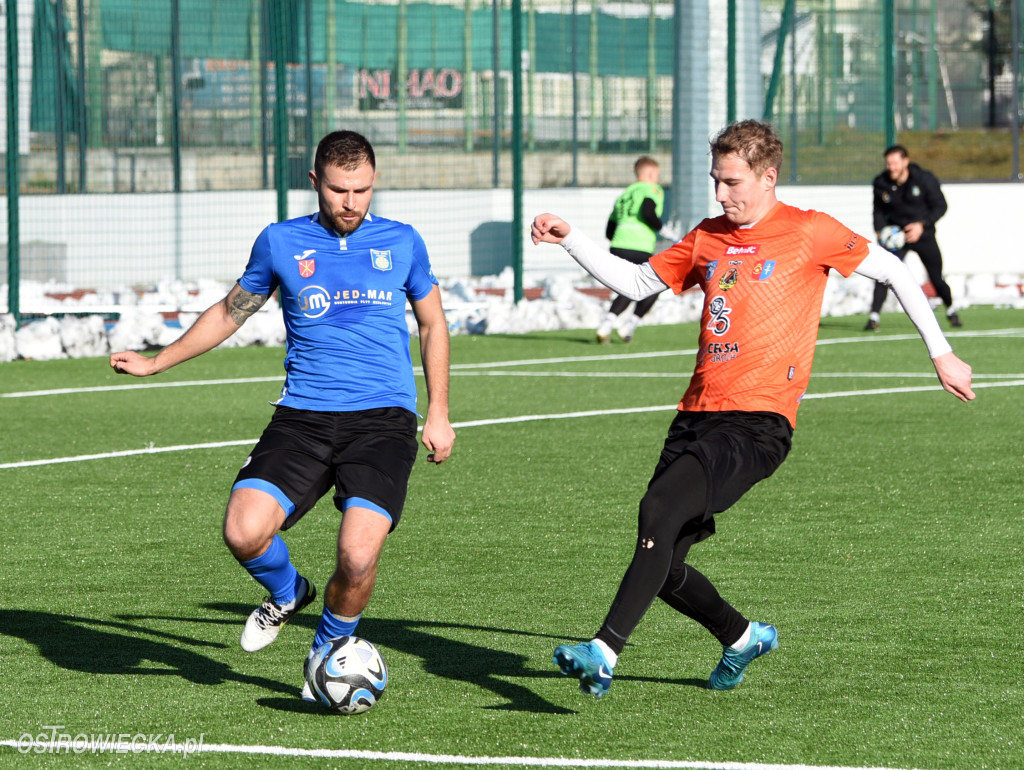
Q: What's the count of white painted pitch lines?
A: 4